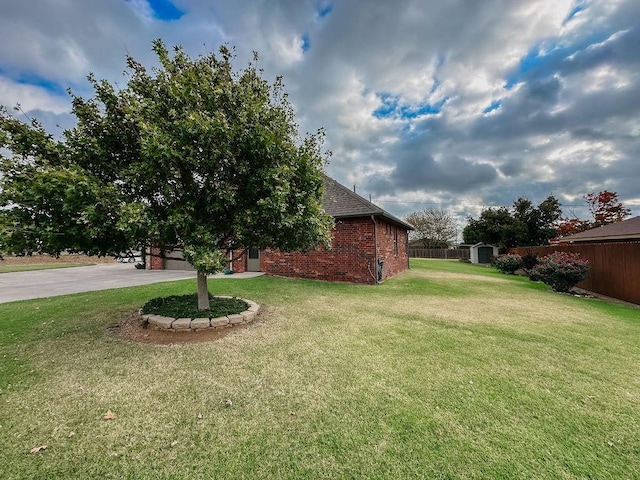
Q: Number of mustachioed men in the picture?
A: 0